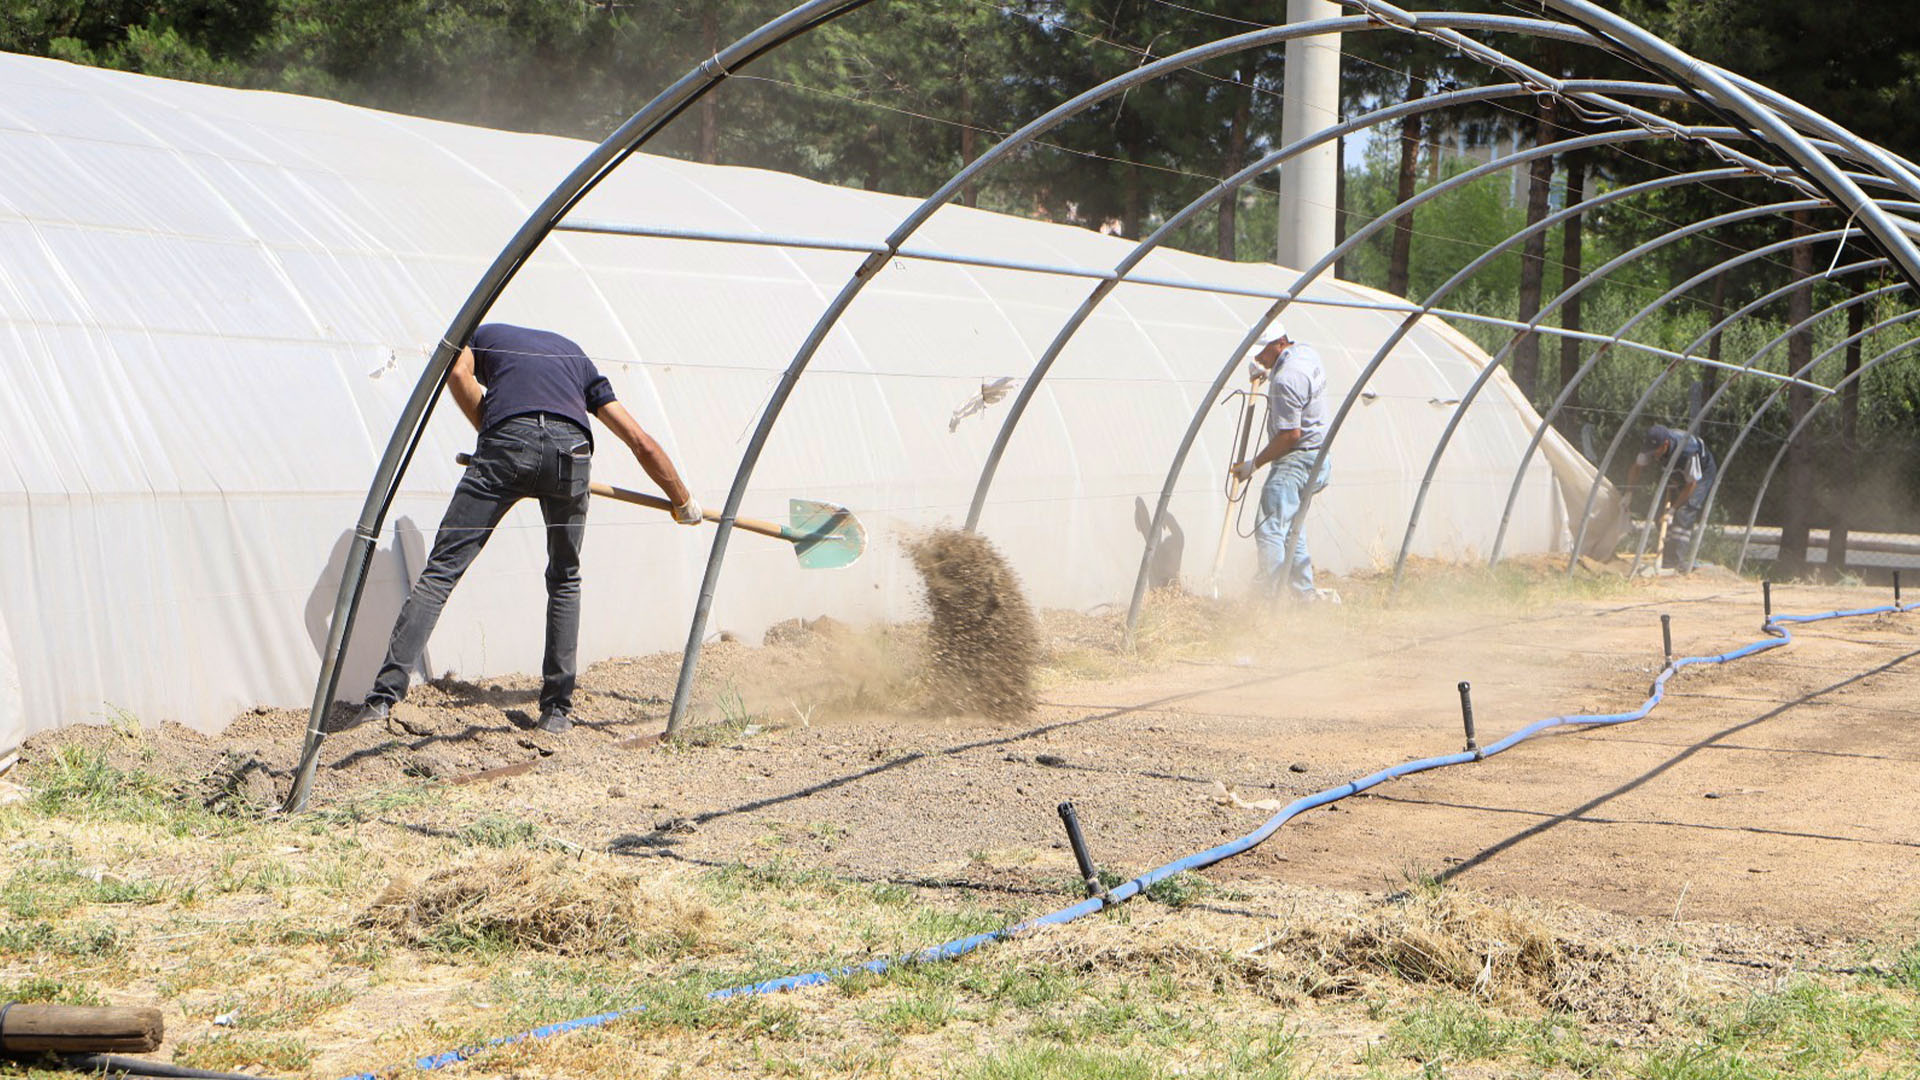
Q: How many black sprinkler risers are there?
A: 5